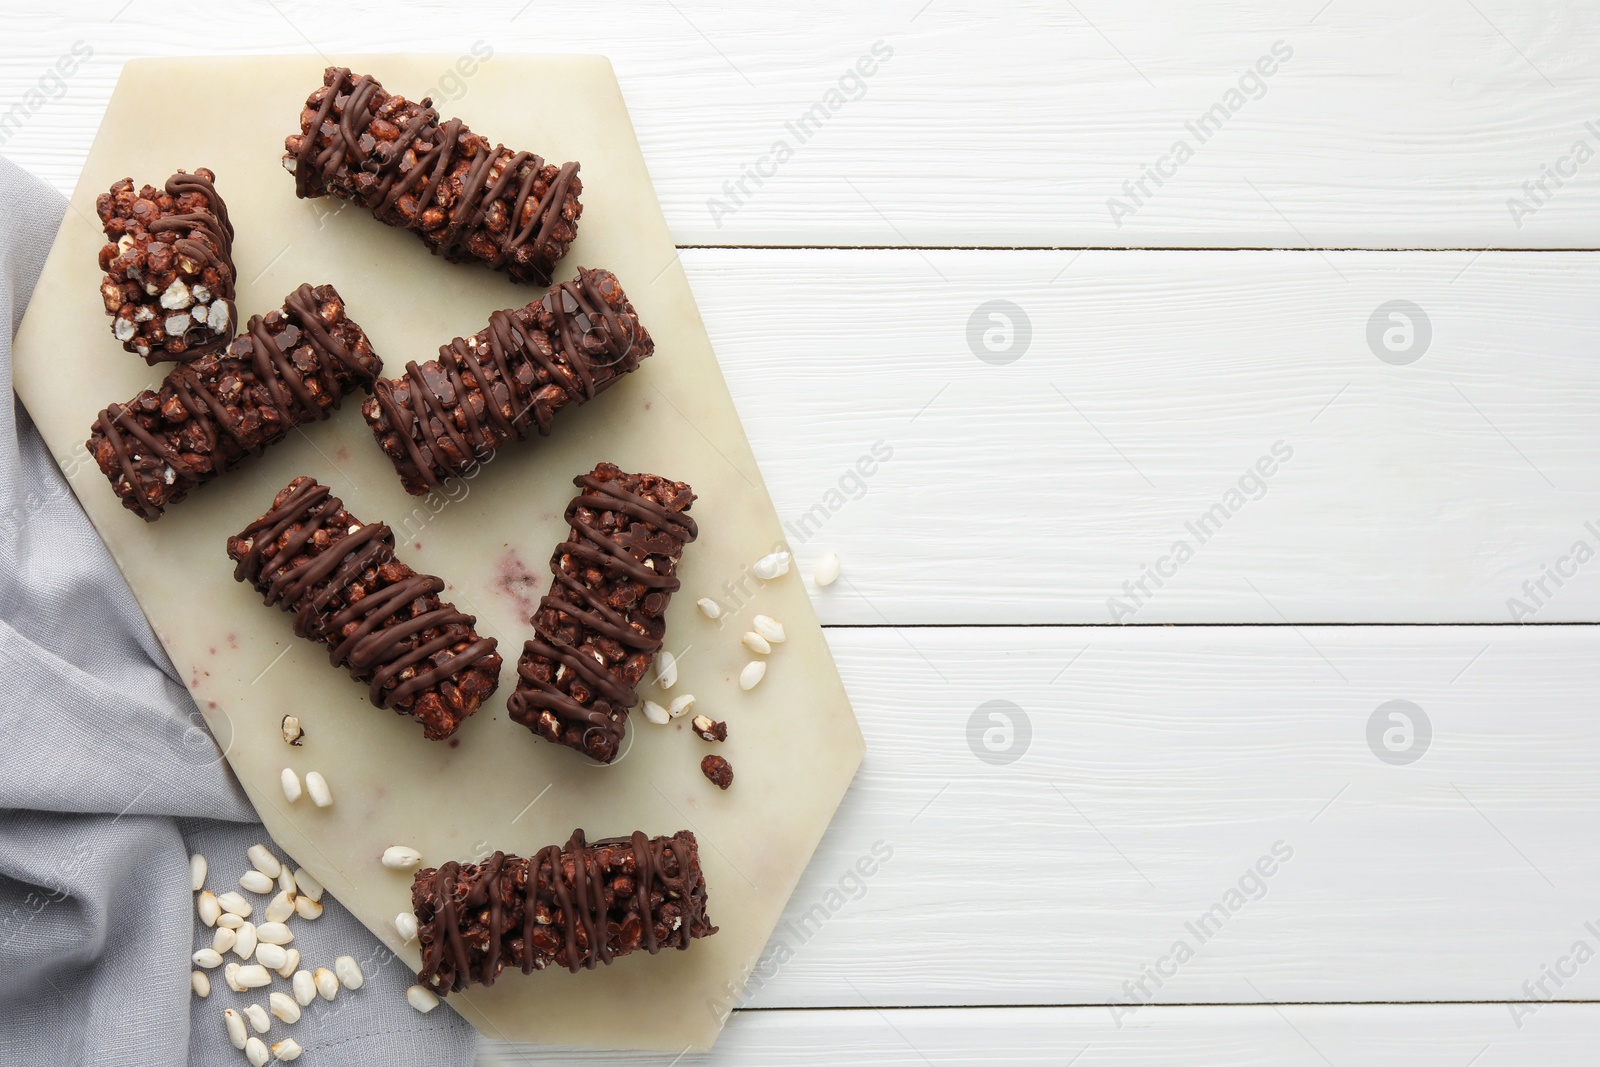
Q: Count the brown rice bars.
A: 7